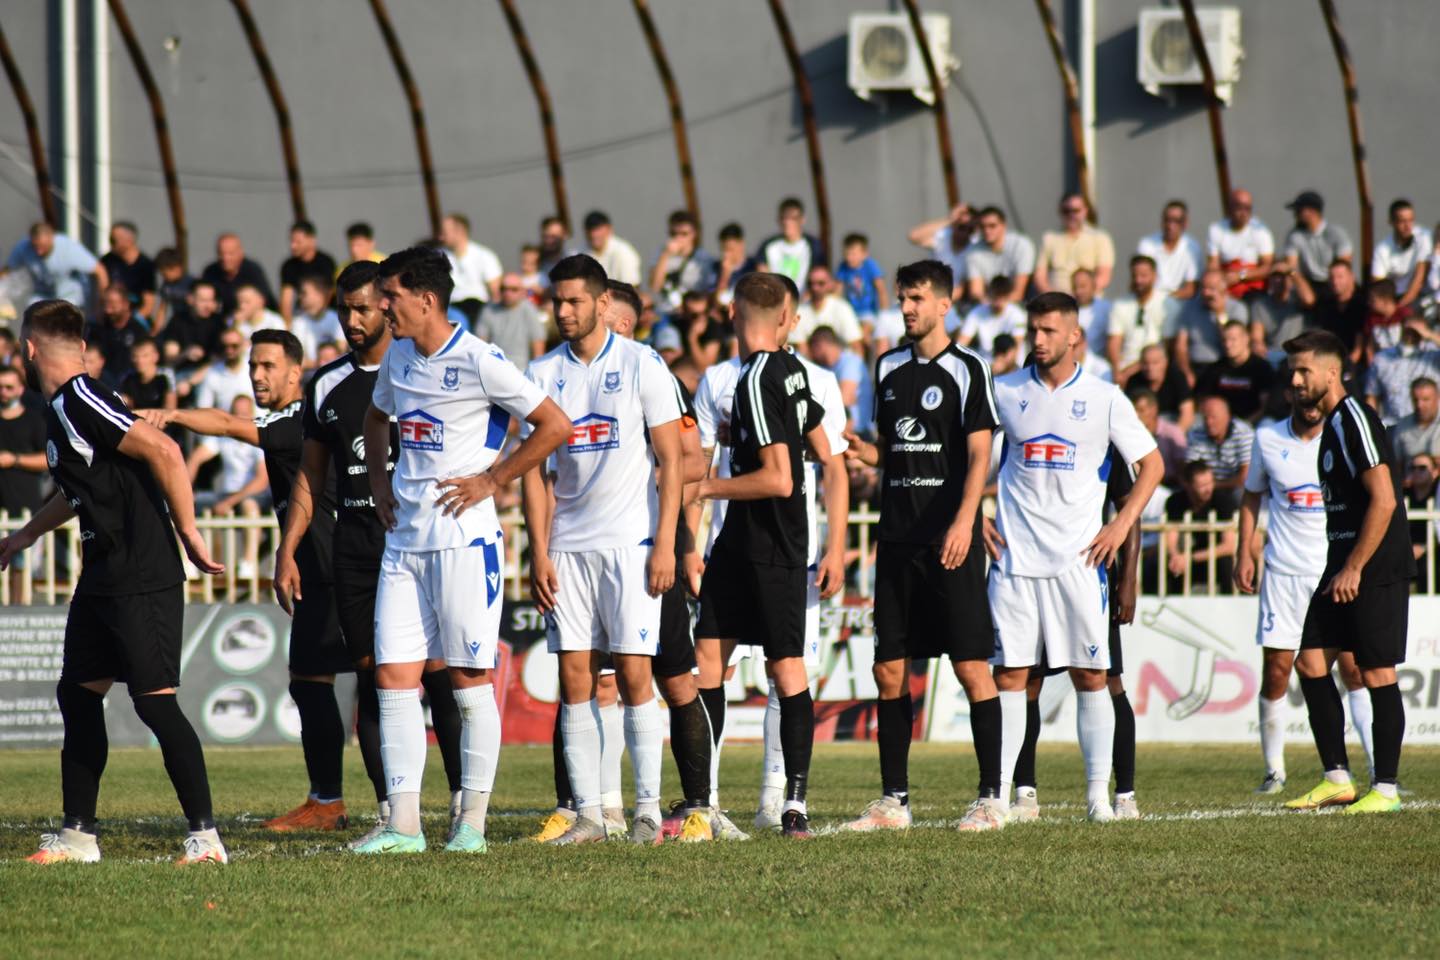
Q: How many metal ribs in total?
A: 11